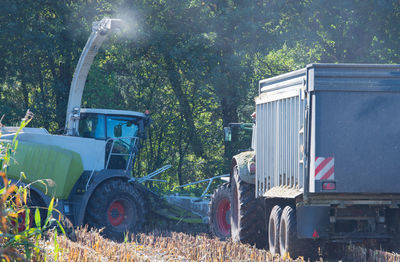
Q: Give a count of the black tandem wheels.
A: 2